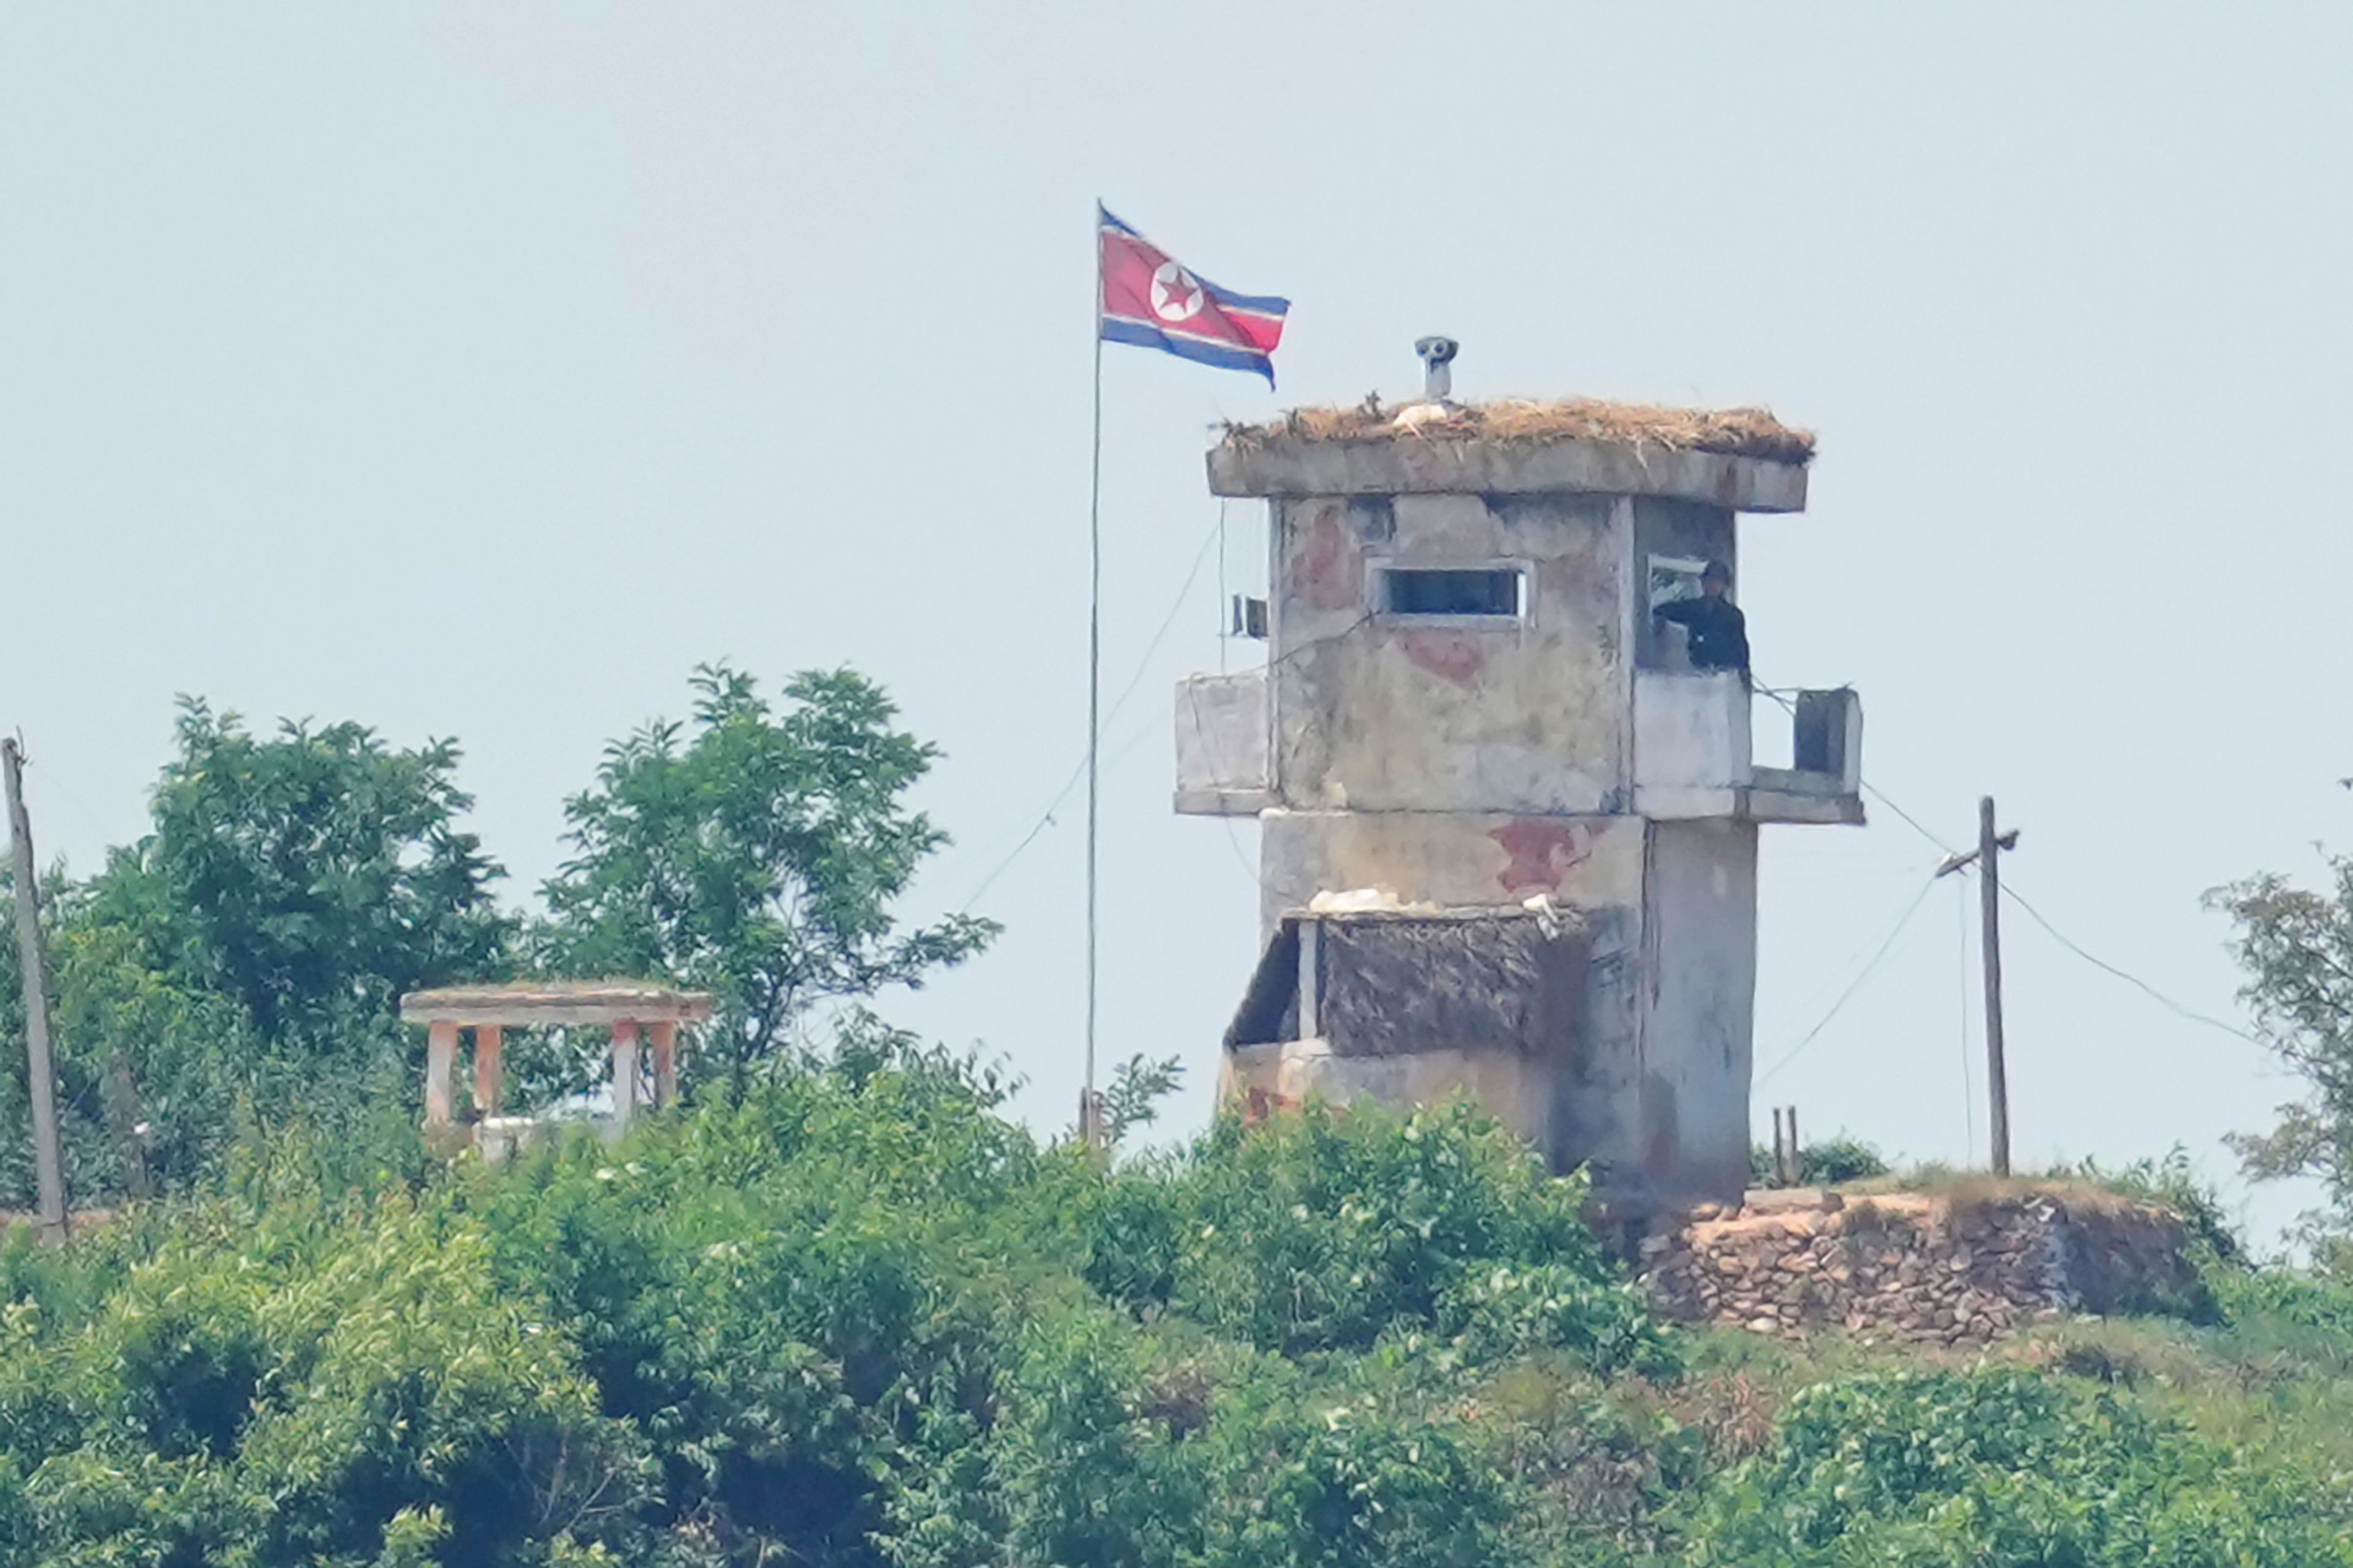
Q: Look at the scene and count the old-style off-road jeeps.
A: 0